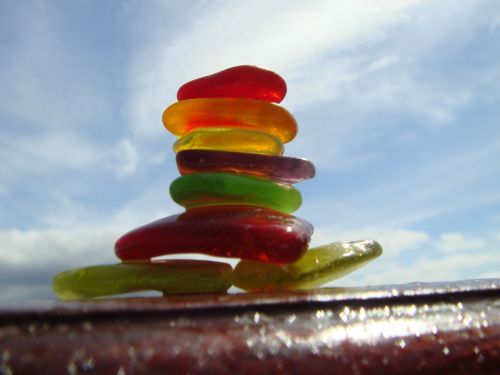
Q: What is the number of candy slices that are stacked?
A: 8